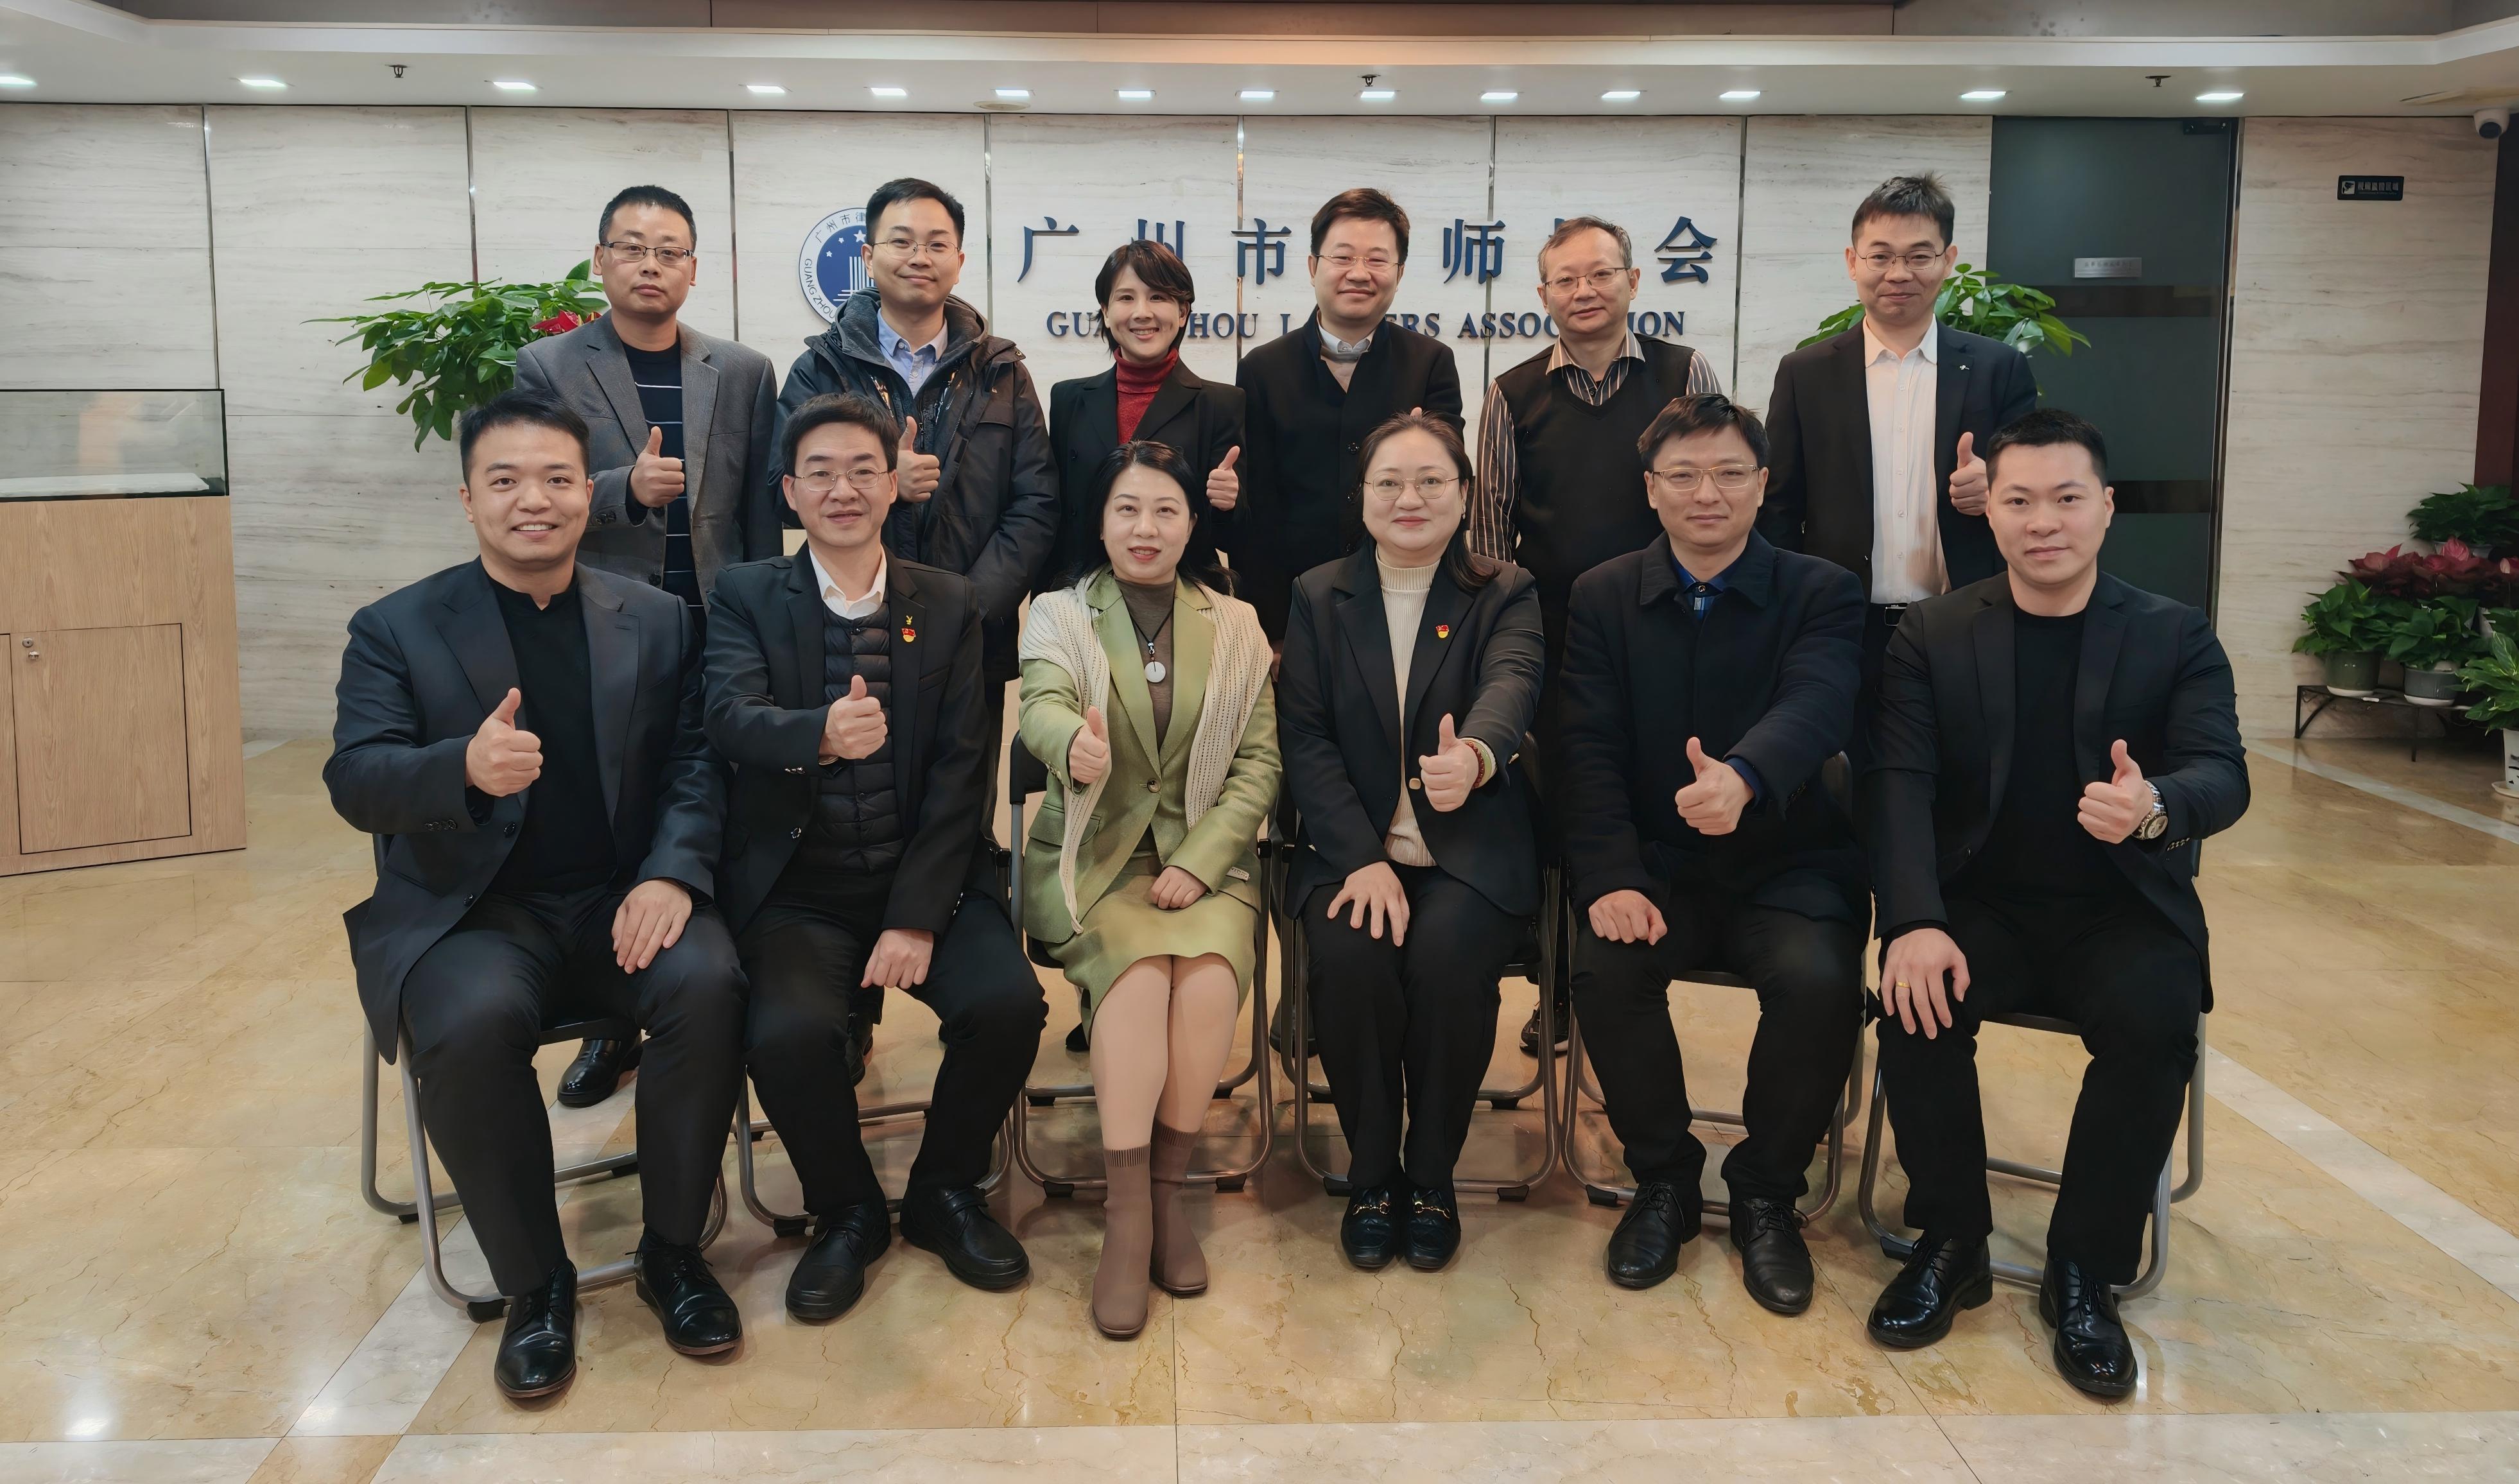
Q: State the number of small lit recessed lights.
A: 14